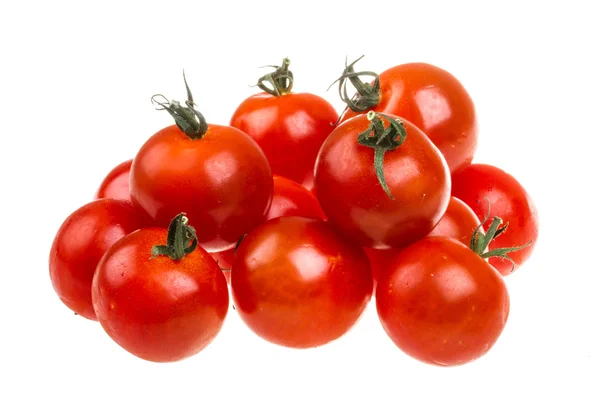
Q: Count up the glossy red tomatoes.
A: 12